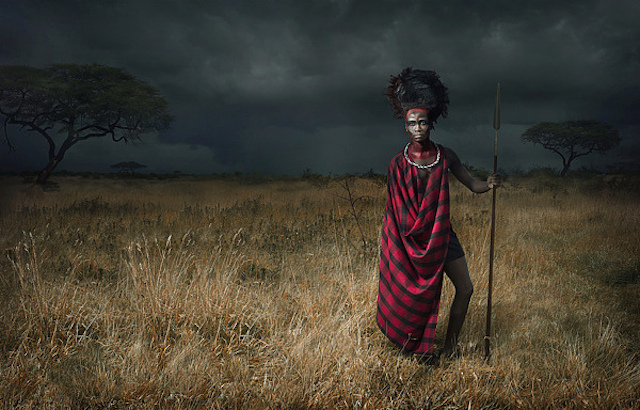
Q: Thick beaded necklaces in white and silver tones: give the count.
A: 1